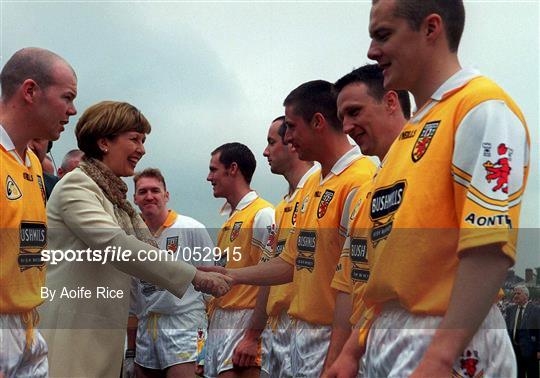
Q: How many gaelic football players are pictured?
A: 7